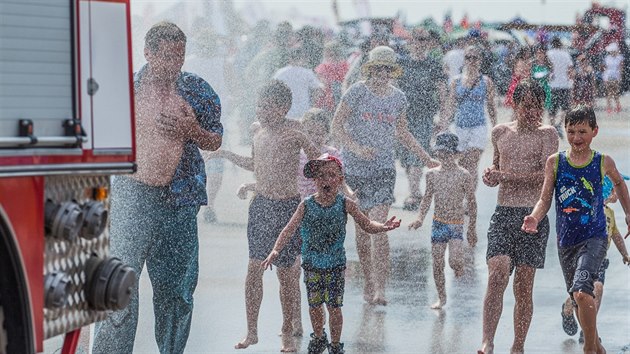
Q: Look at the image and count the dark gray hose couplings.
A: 4